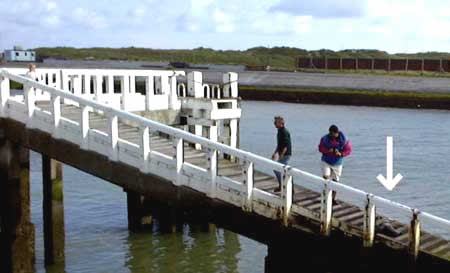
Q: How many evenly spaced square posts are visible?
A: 13